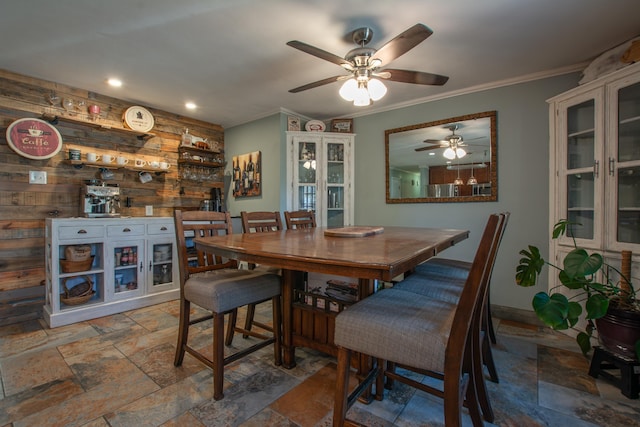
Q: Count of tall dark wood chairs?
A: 6